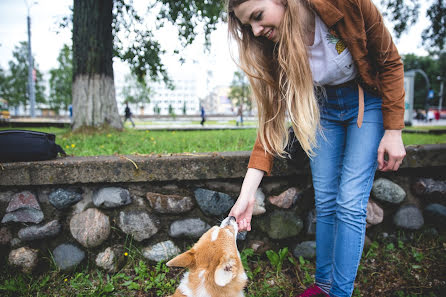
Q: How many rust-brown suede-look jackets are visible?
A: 1